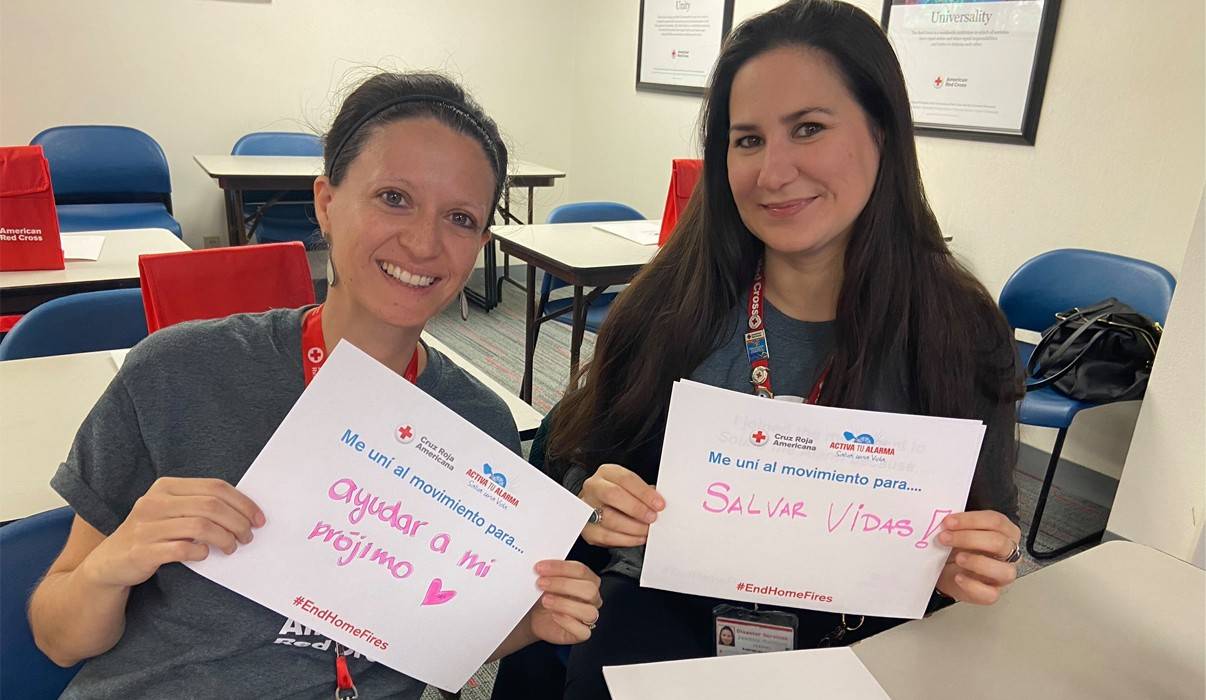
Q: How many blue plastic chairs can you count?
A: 6